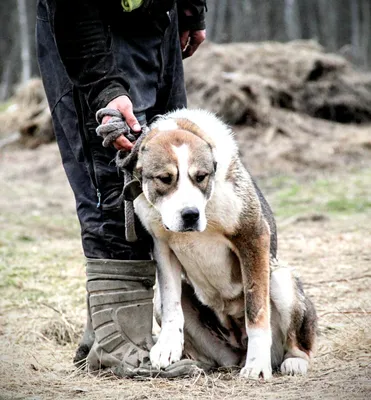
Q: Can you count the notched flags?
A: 0